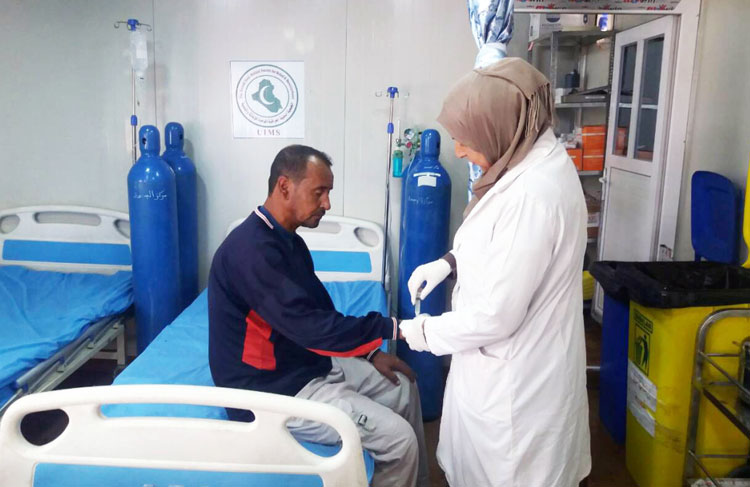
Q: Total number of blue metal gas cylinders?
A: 3